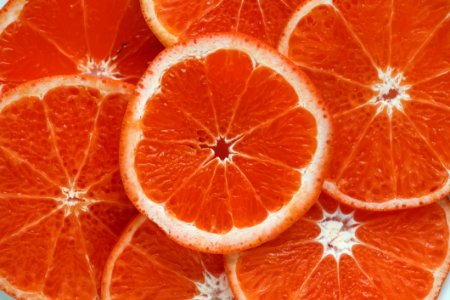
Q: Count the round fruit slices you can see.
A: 7